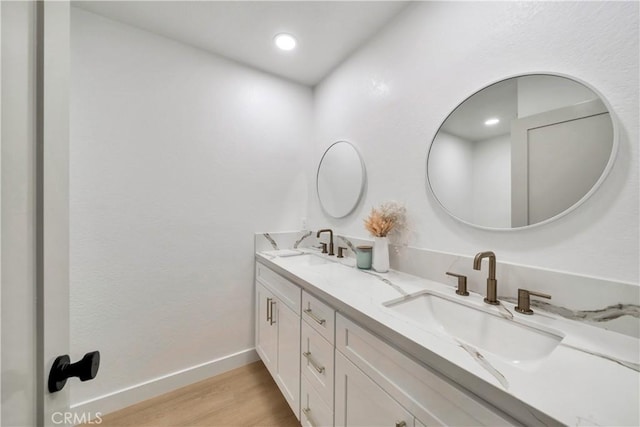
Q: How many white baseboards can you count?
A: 1